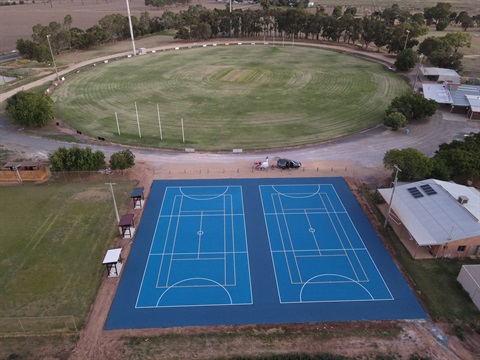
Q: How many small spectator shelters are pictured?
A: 3